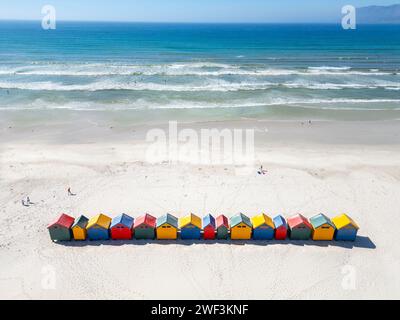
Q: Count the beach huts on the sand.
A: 15